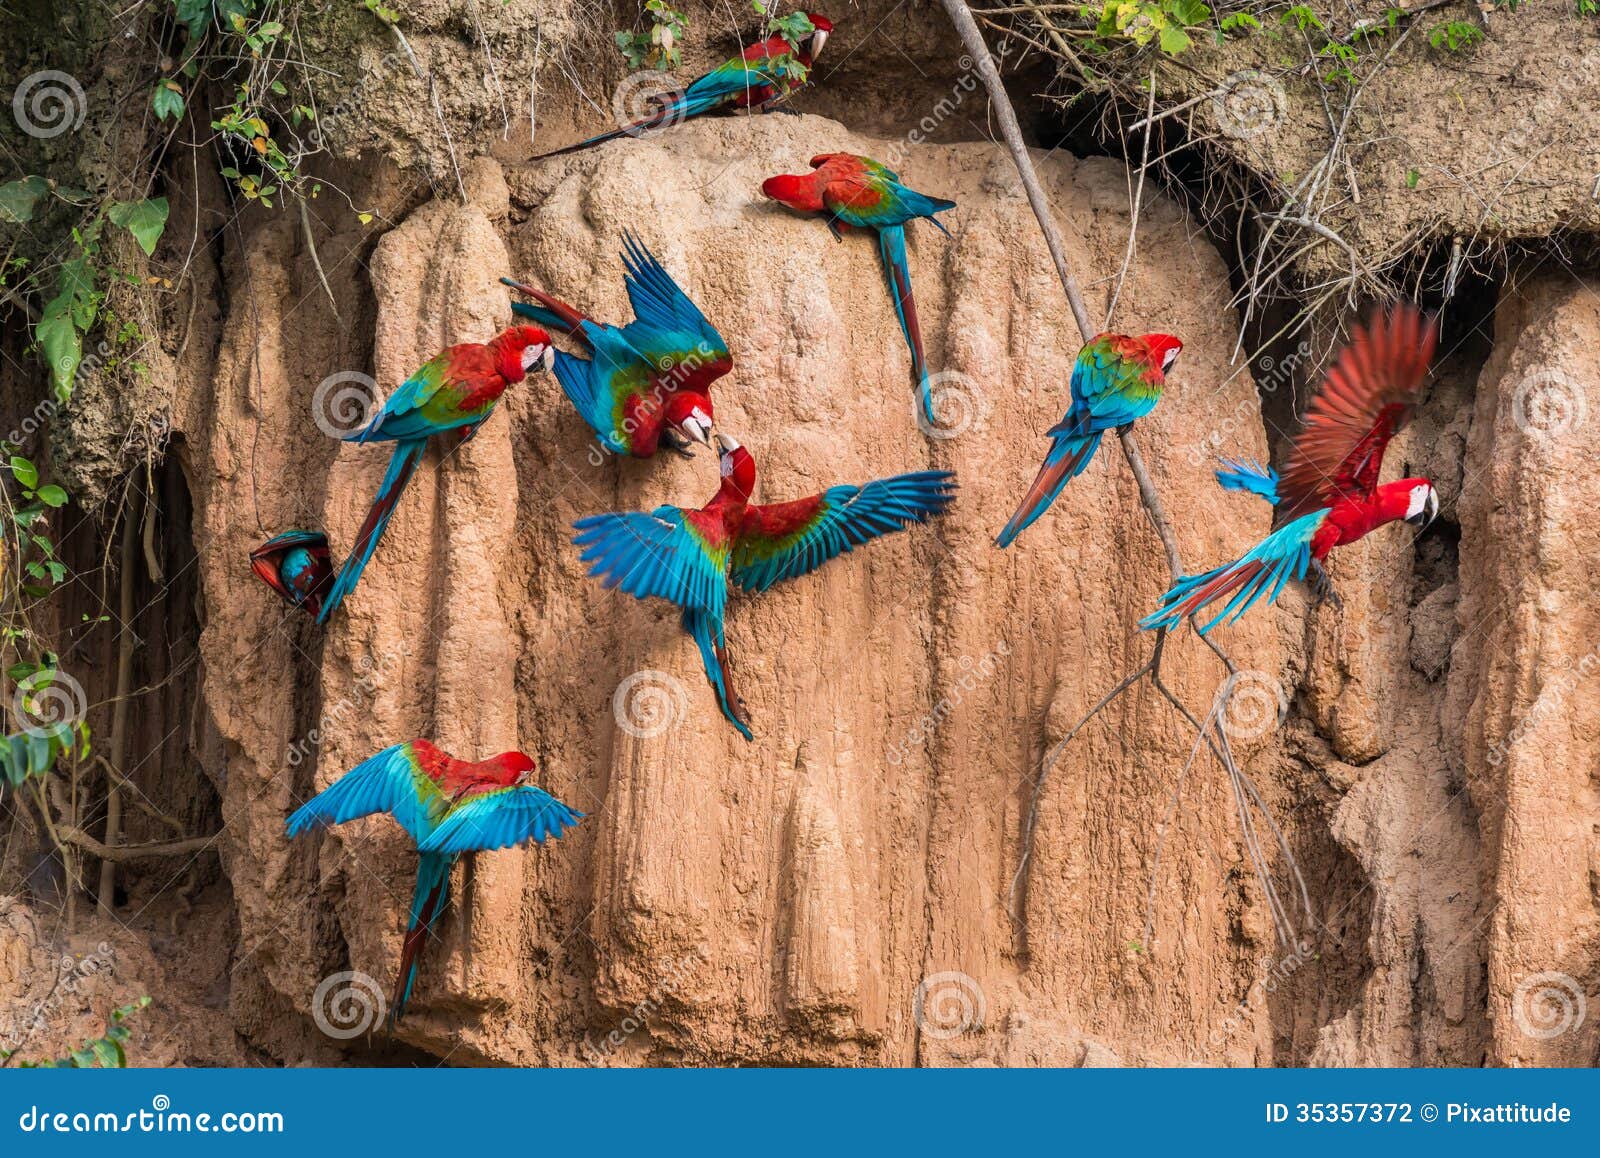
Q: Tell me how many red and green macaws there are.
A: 9